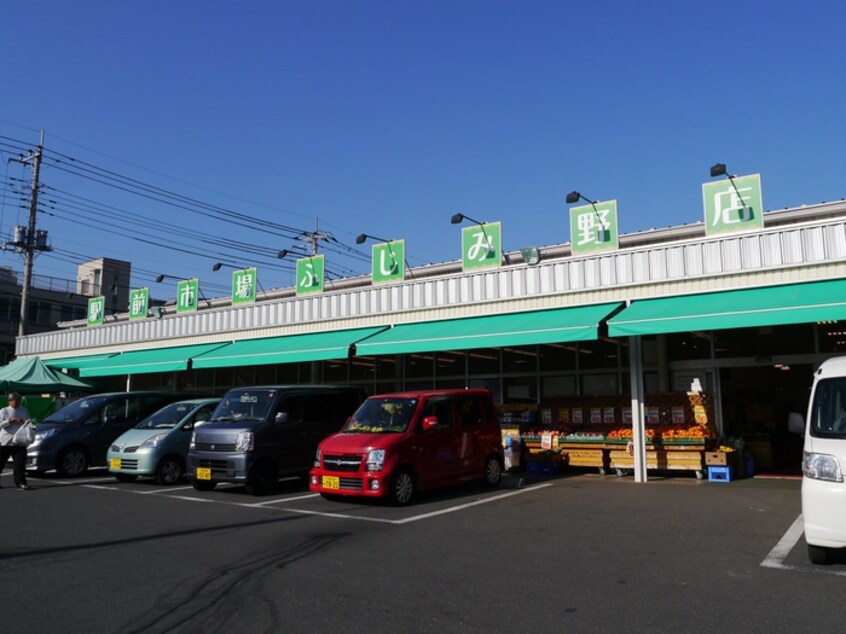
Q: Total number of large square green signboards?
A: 9